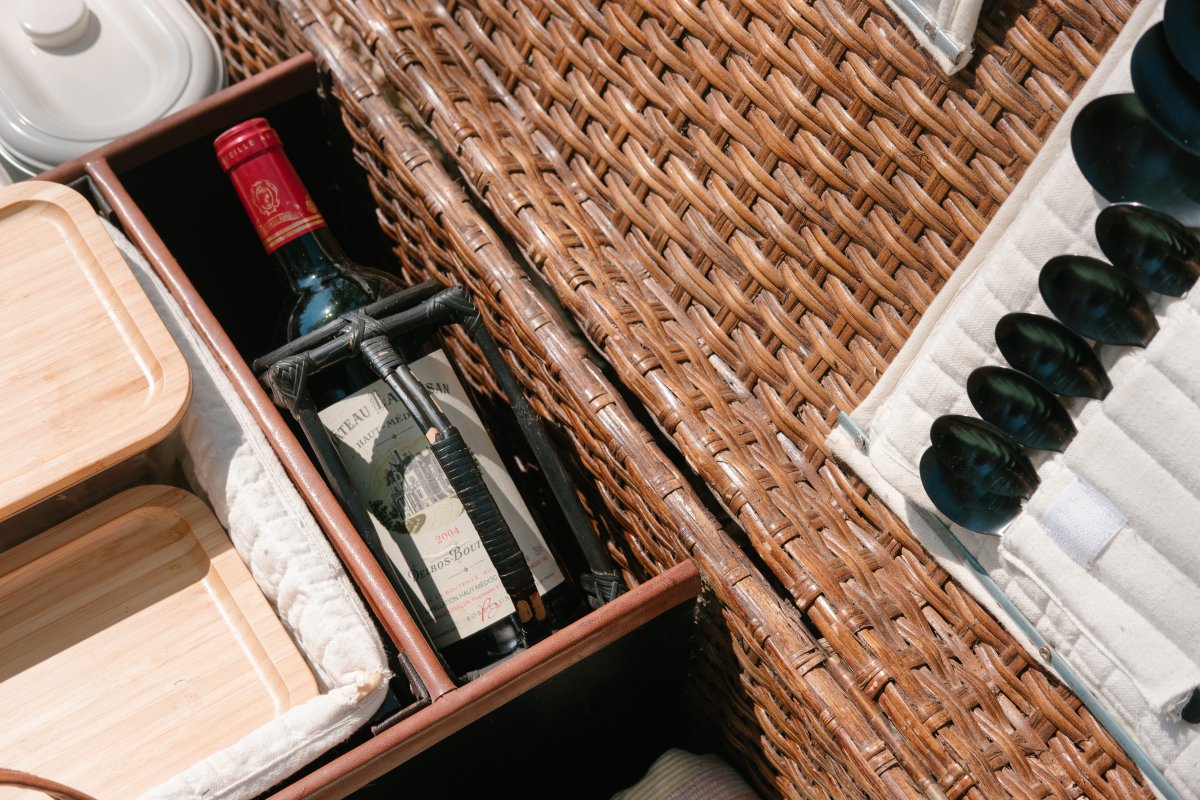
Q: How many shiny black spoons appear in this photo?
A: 9